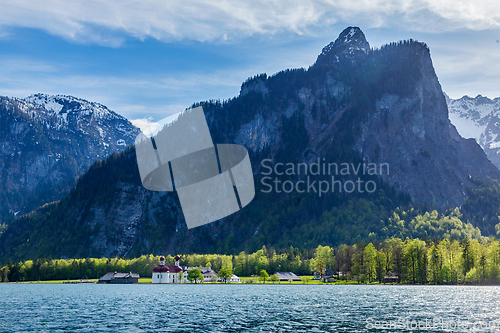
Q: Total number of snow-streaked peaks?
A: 3